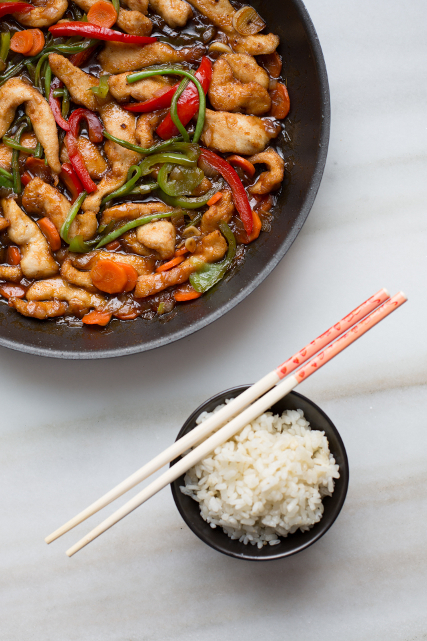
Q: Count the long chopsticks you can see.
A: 2